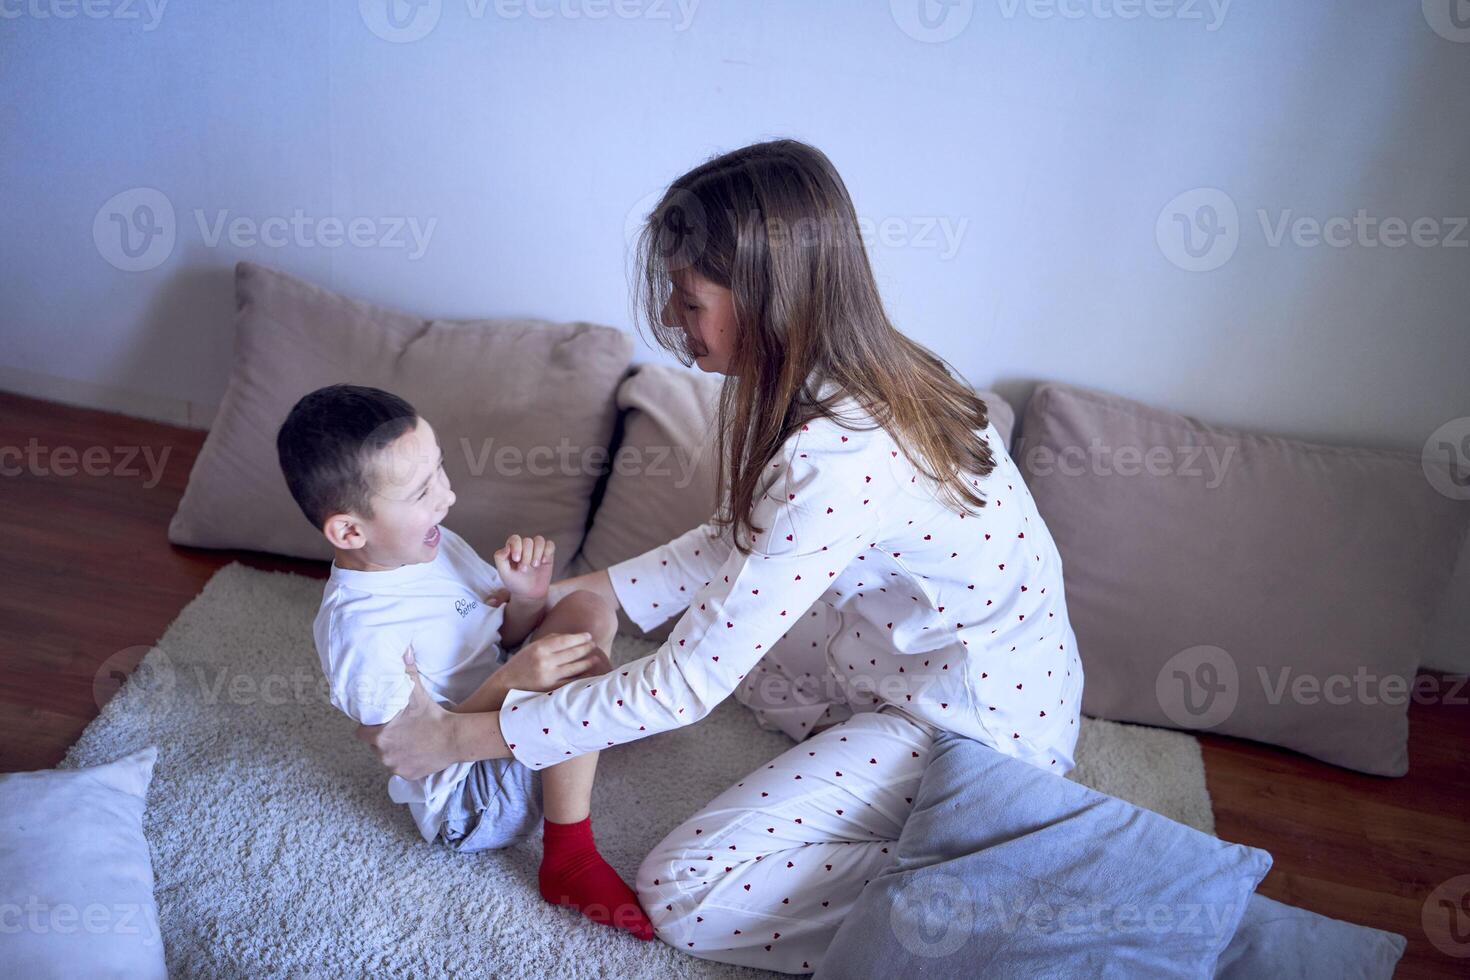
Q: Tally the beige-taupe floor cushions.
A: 3